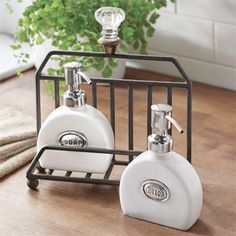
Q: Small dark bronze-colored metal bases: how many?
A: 1